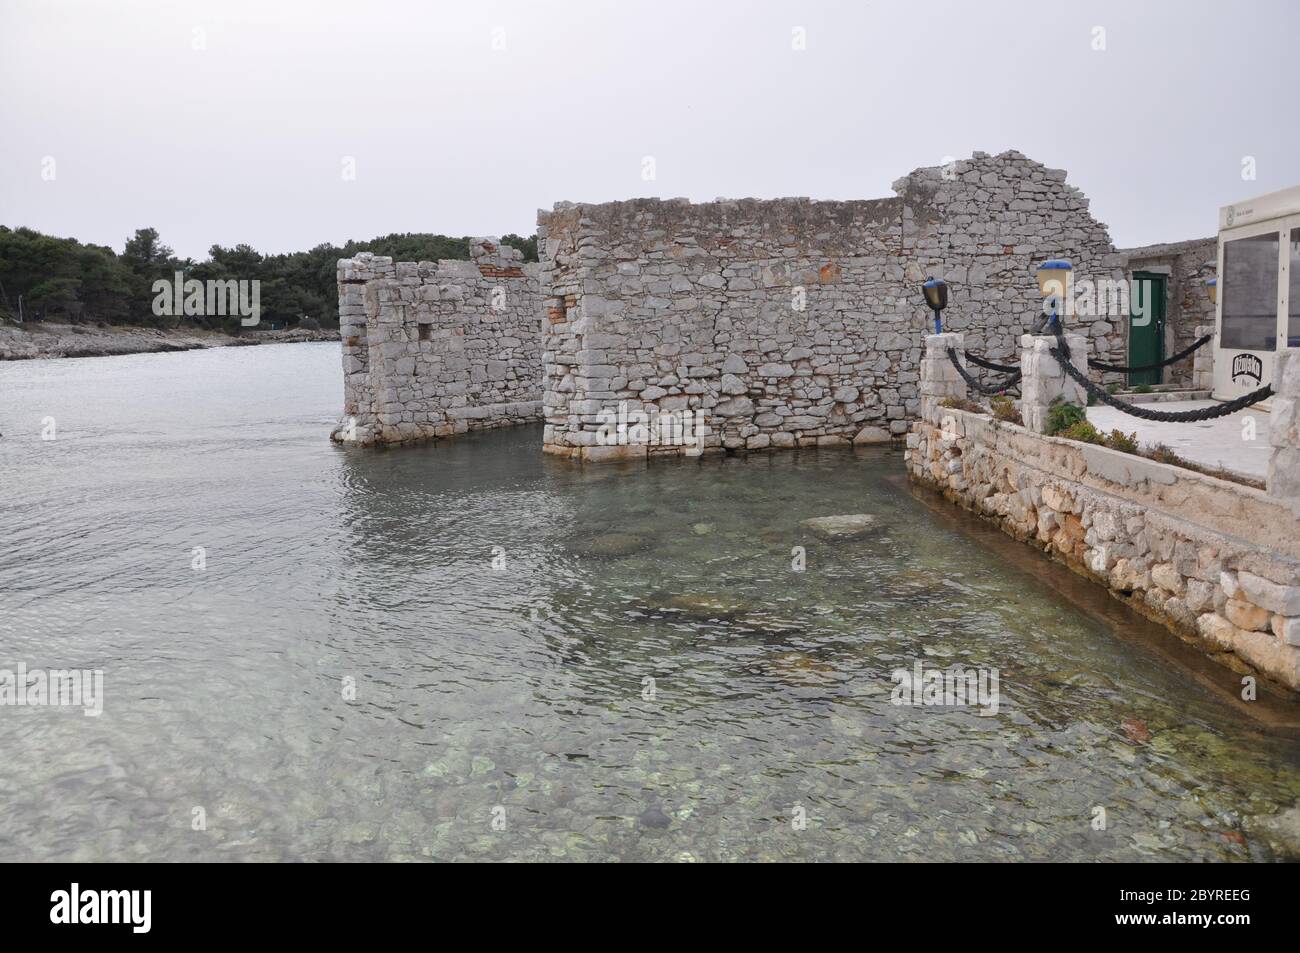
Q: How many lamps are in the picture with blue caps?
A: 3